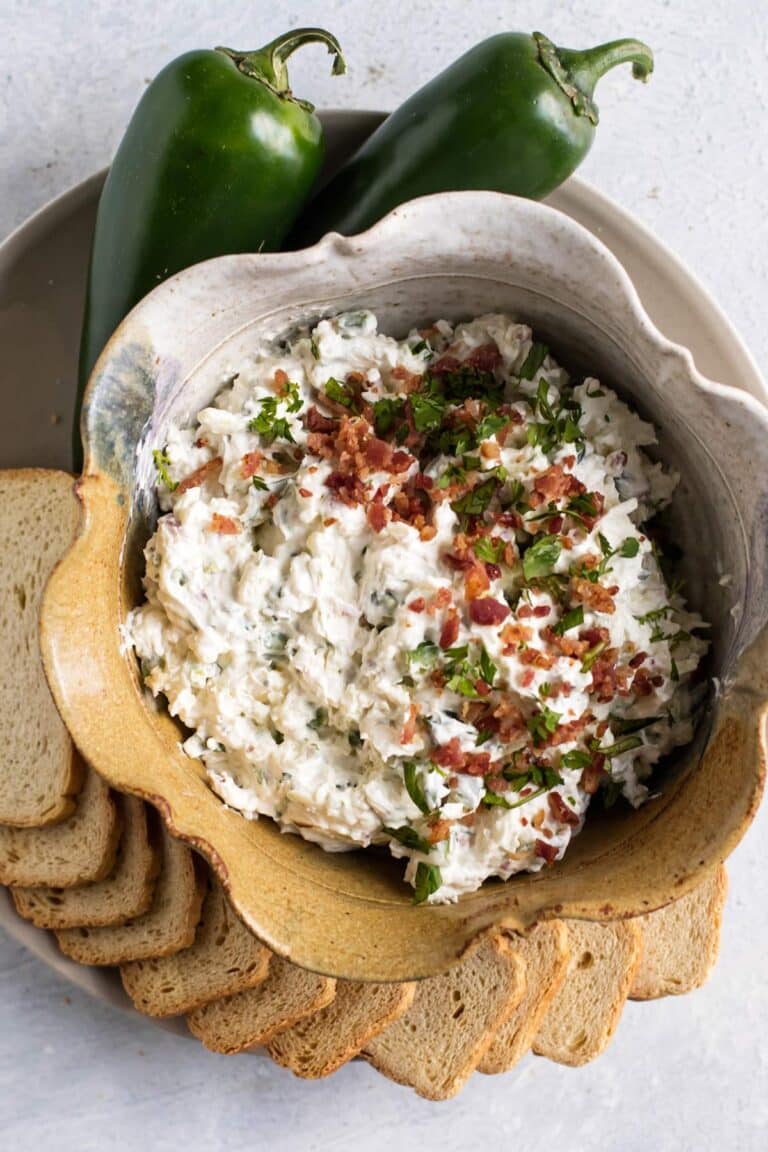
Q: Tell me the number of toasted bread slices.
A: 11